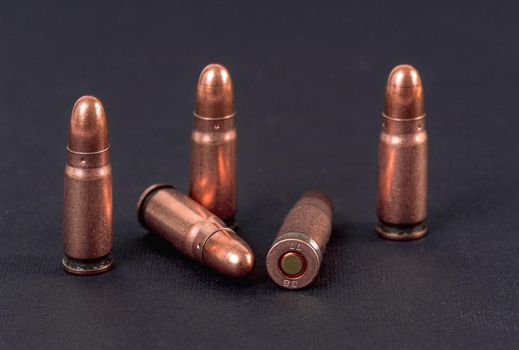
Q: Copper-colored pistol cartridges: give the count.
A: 5